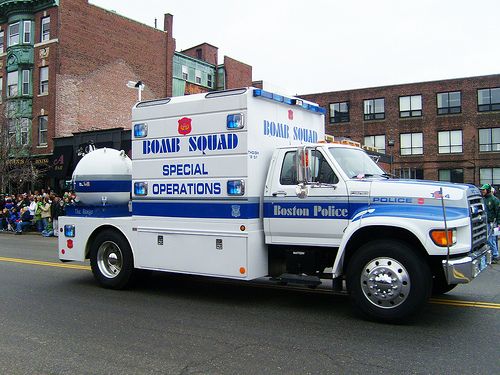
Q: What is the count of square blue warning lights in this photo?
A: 5